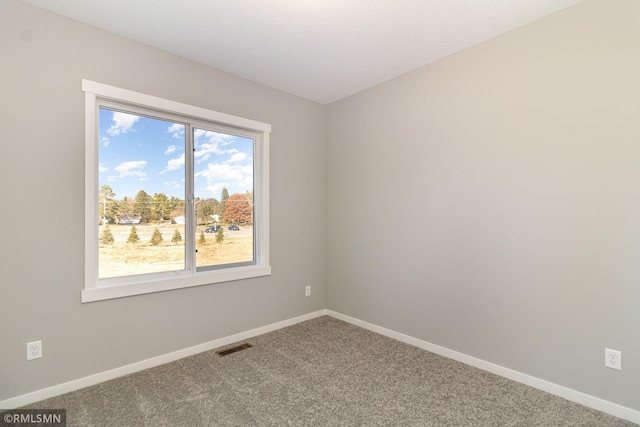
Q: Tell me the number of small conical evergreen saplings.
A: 6